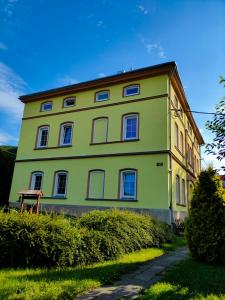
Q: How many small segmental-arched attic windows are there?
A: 4